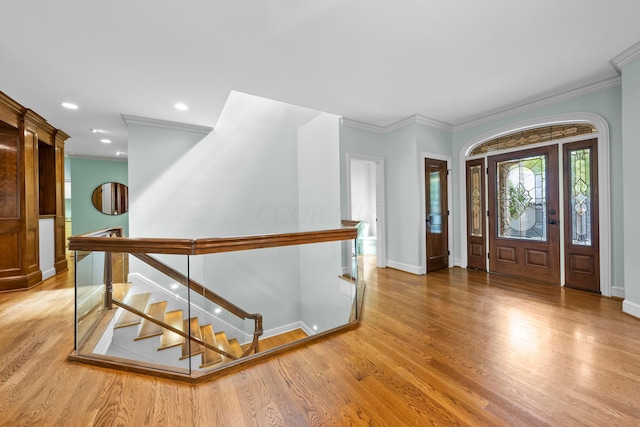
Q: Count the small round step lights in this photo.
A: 3